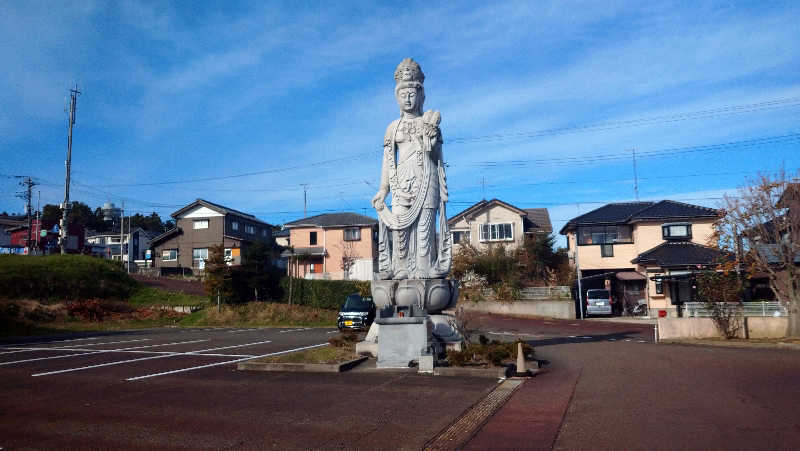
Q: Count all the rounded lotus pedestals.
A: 1